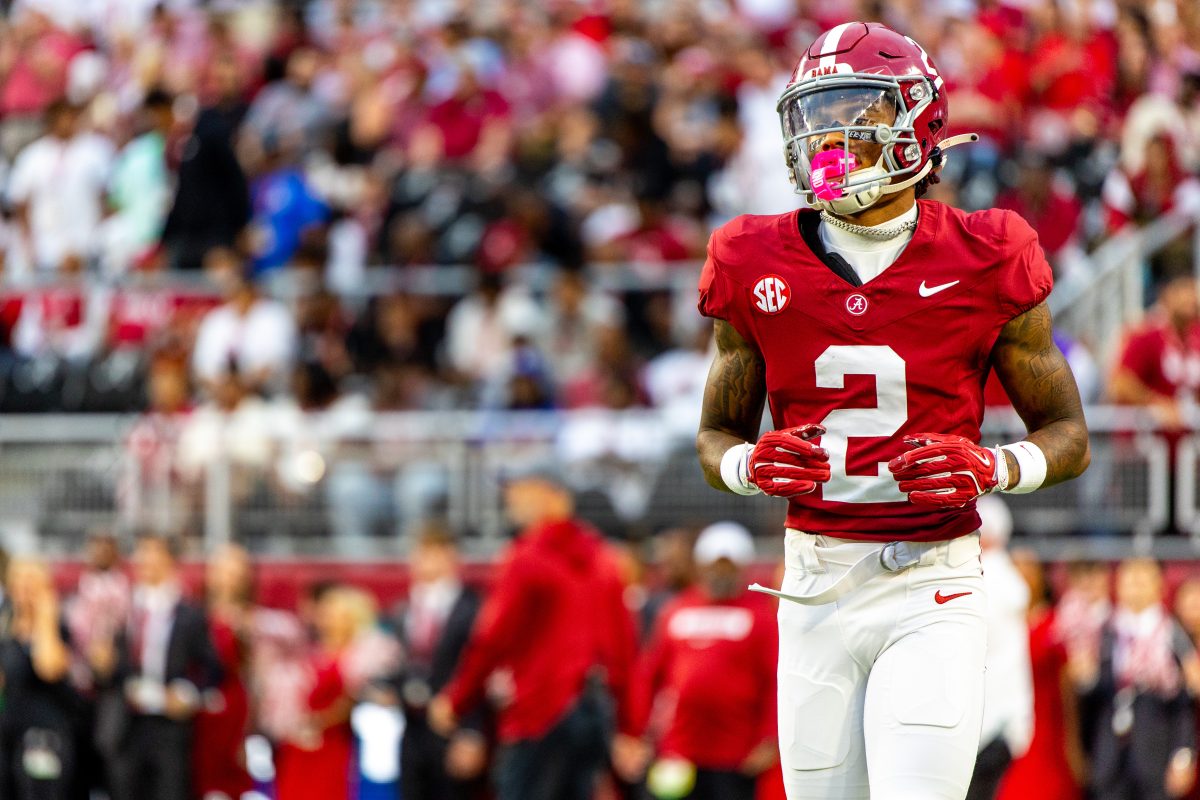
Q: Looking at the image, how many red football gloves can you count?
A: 2